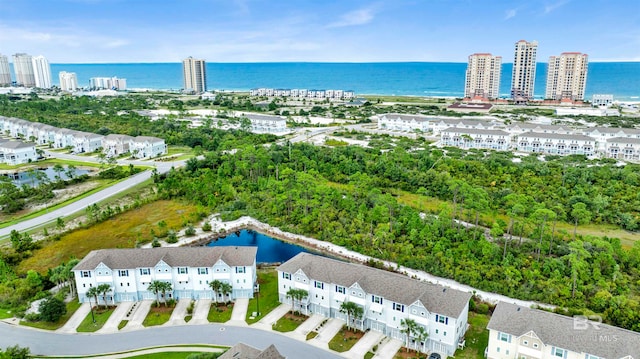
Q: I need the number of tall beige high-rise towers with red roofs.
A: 3